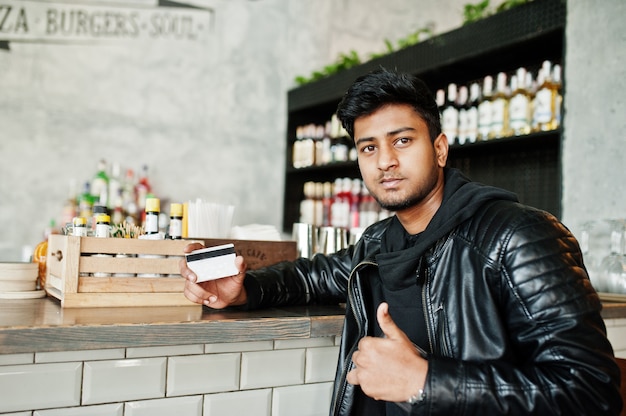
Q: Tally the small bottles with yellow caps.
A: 4